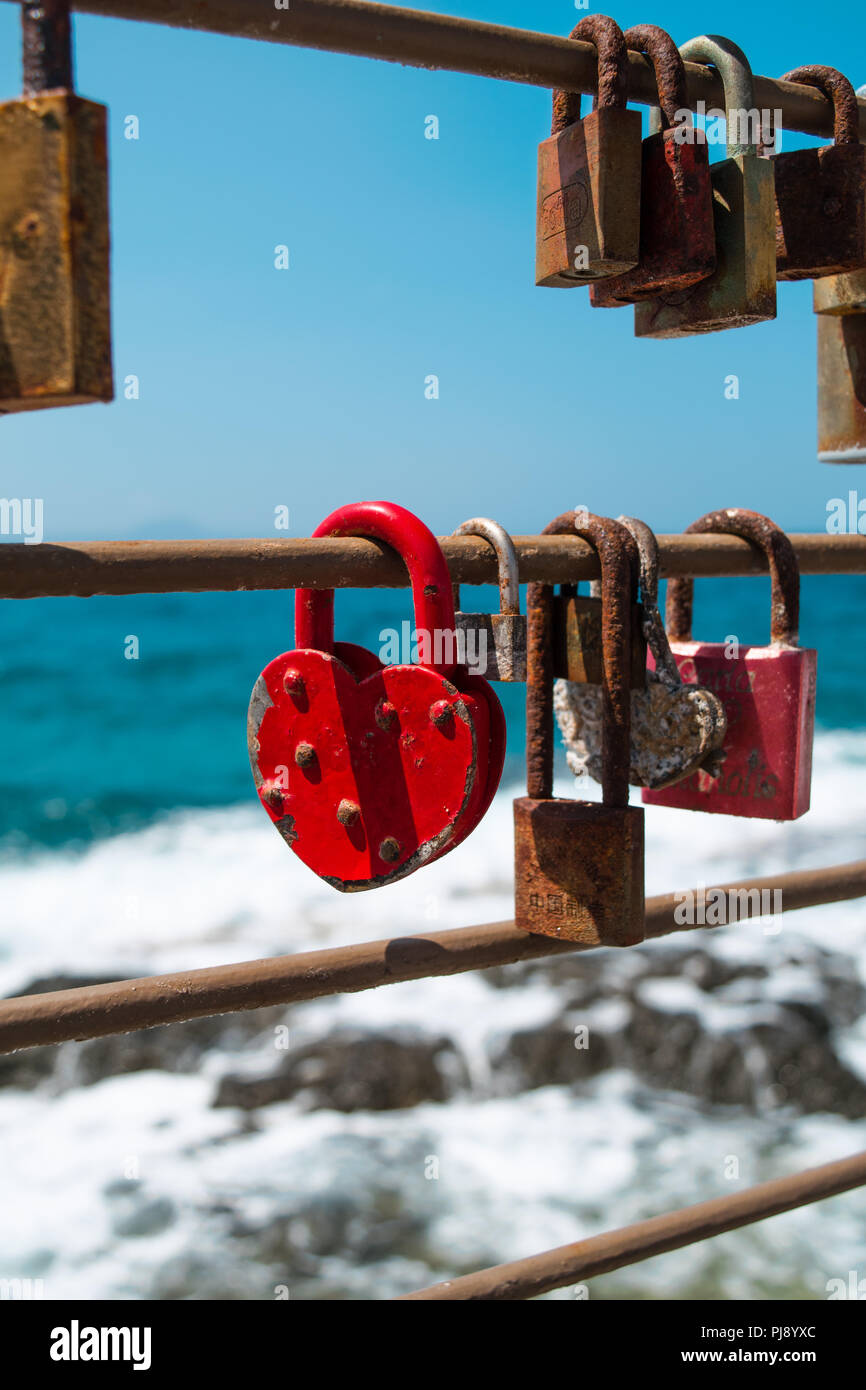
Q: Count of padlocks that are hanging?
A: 13